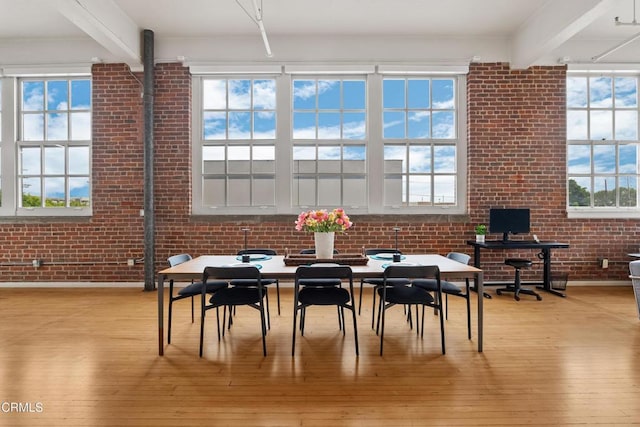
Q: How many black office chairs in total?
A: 1